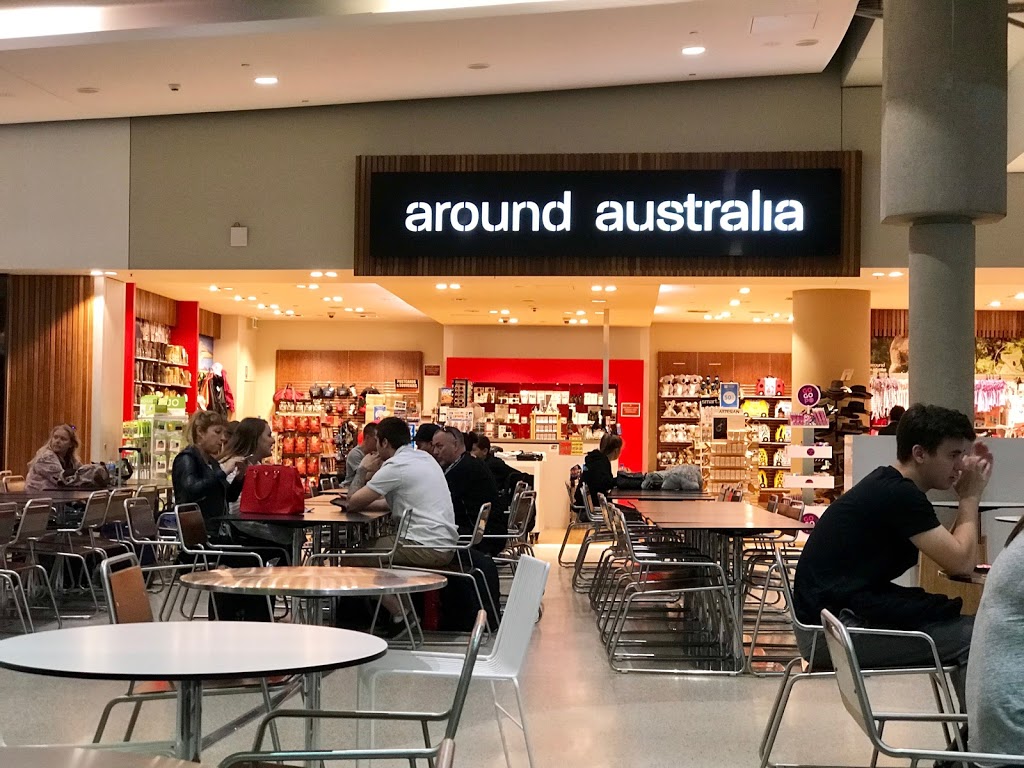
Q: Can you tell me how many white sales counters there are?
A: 1